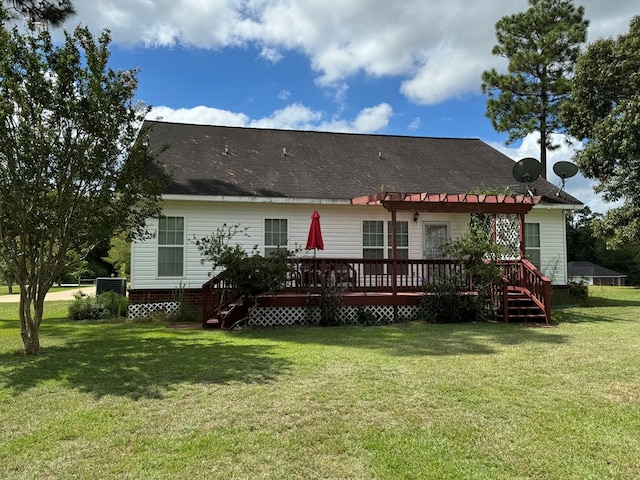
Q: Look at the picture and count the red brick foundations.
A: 1